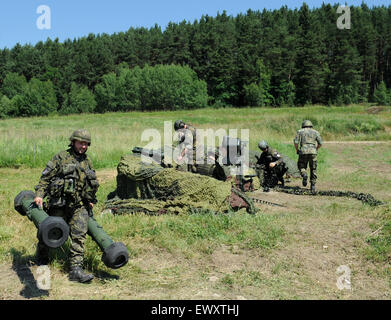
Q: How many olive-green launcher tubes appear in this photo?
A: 2